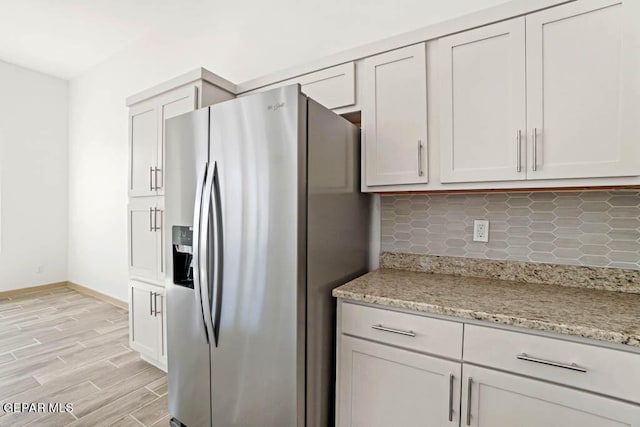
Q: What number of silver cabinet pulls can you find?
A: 13